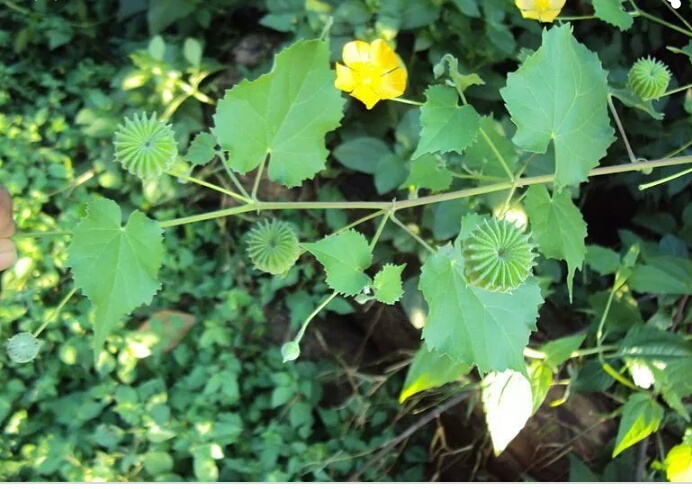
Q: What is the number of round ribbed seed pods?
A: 5